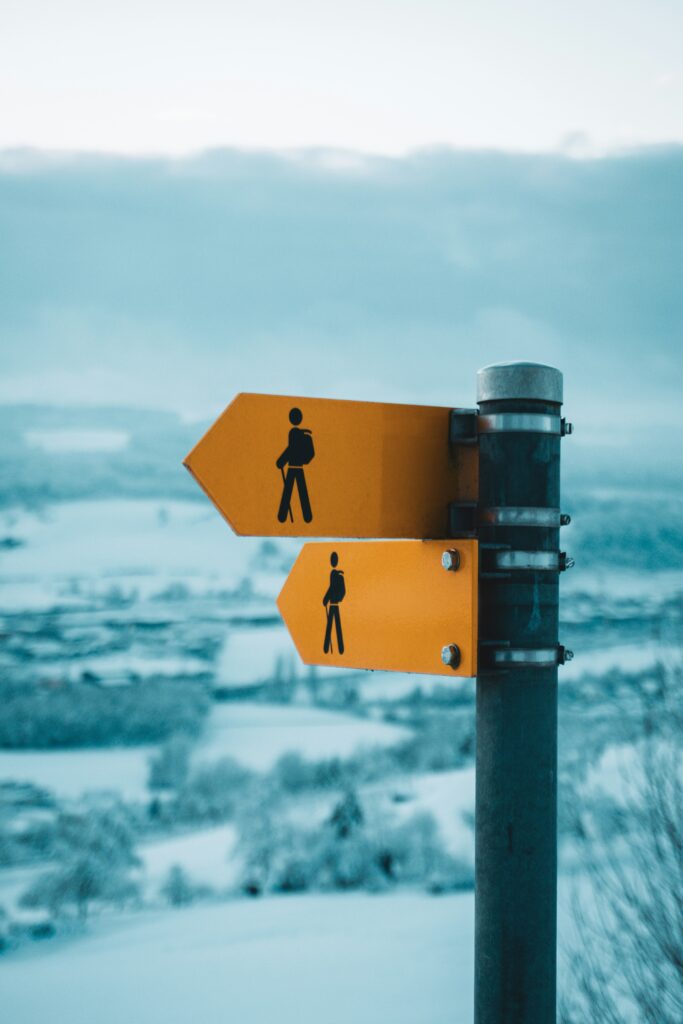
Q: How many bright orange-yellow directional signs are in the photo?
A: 2